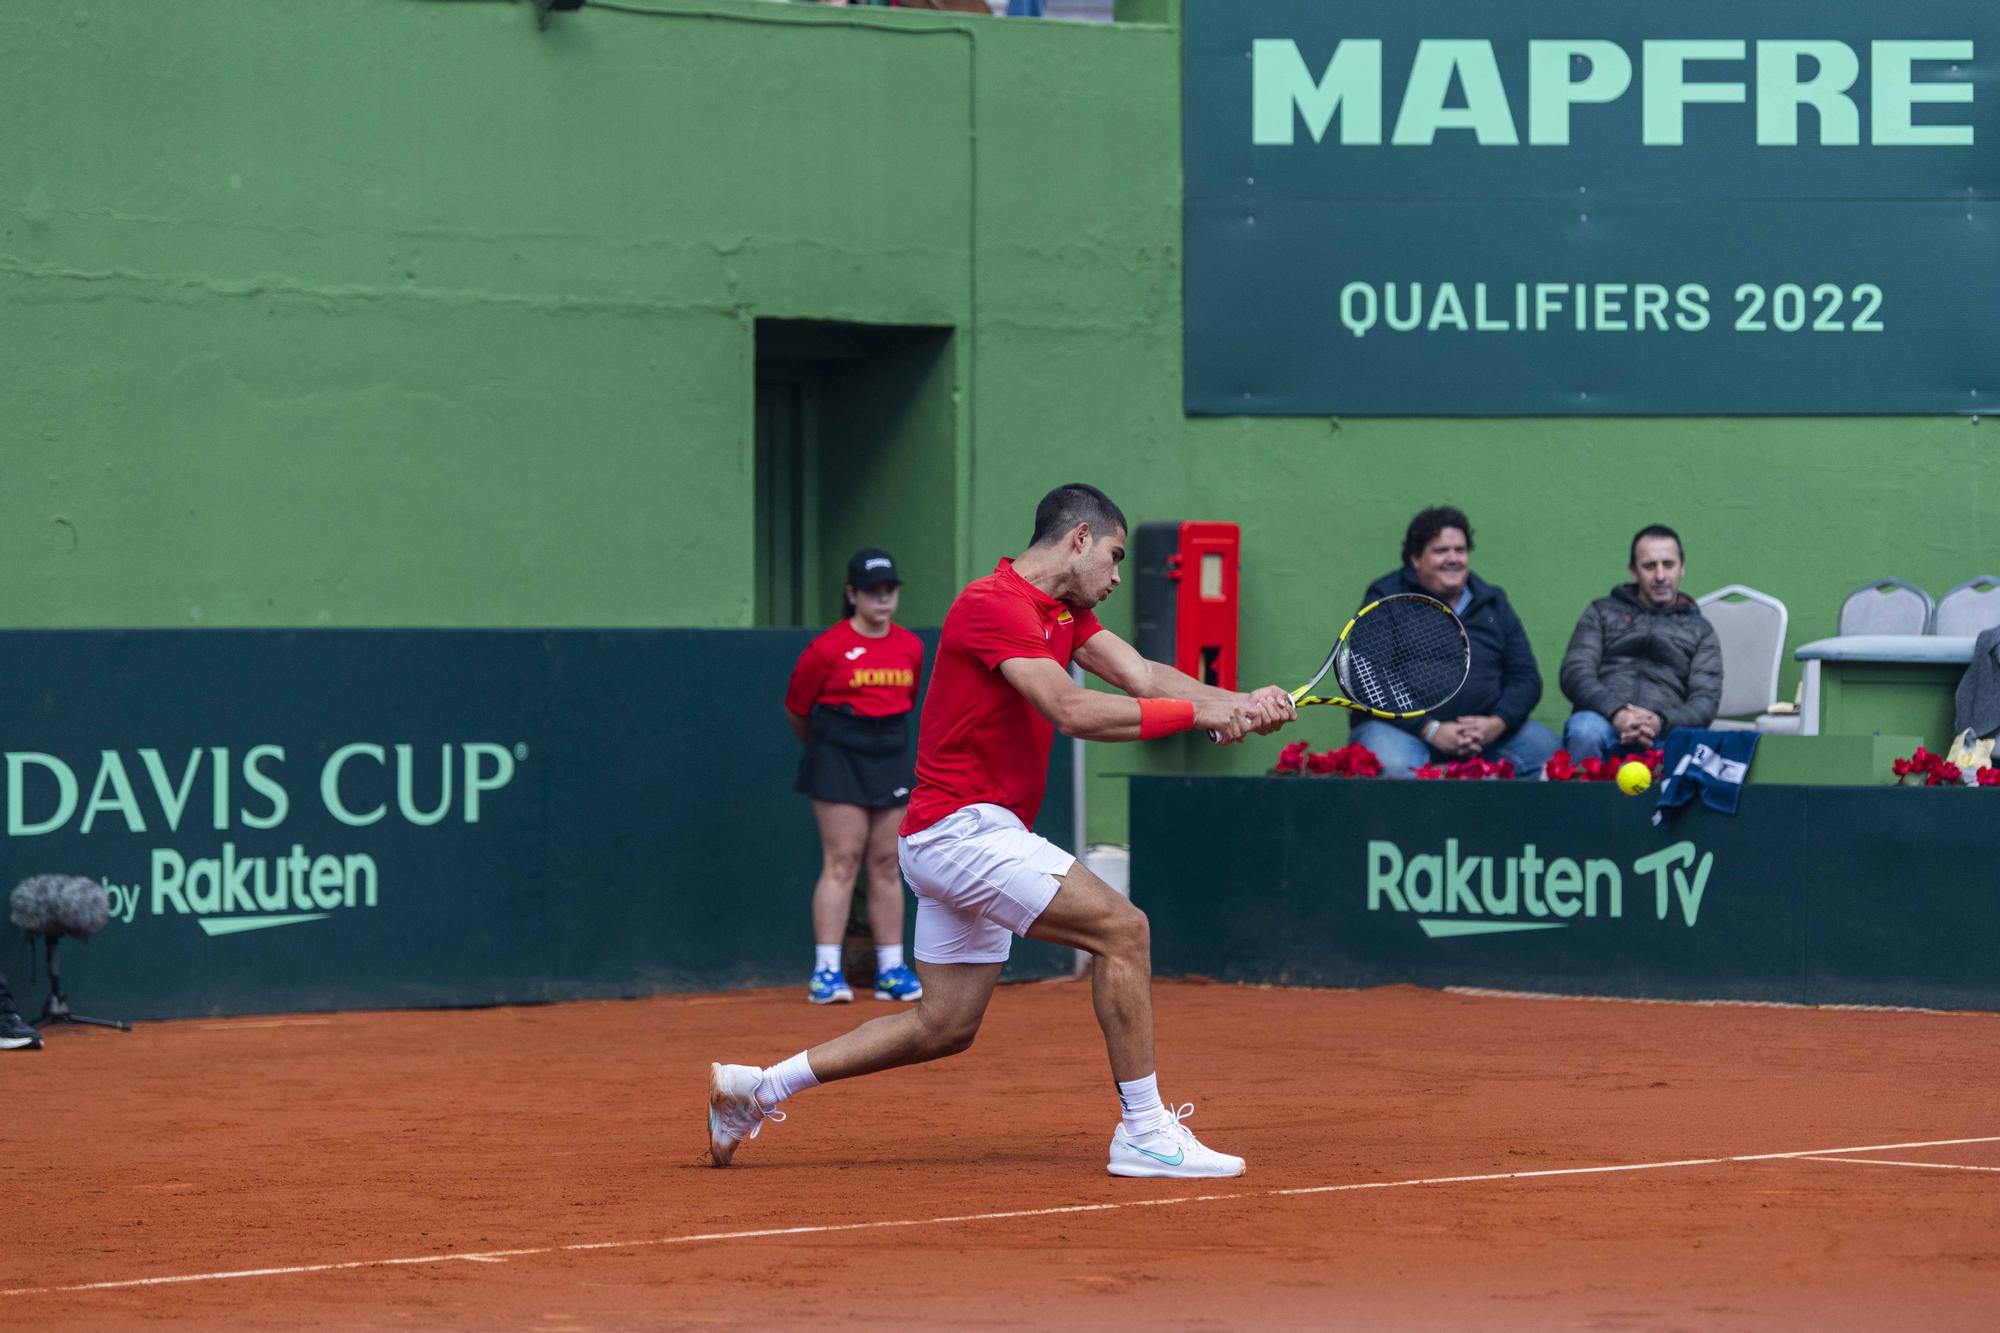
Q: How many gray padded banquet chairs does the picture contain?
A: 3